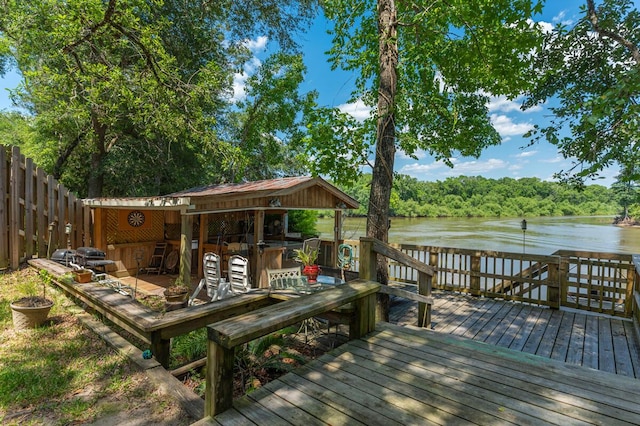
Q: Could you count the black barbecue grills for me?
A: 2